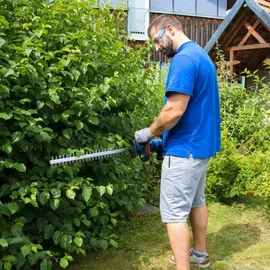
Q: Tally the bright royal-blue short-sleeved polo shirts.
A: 1